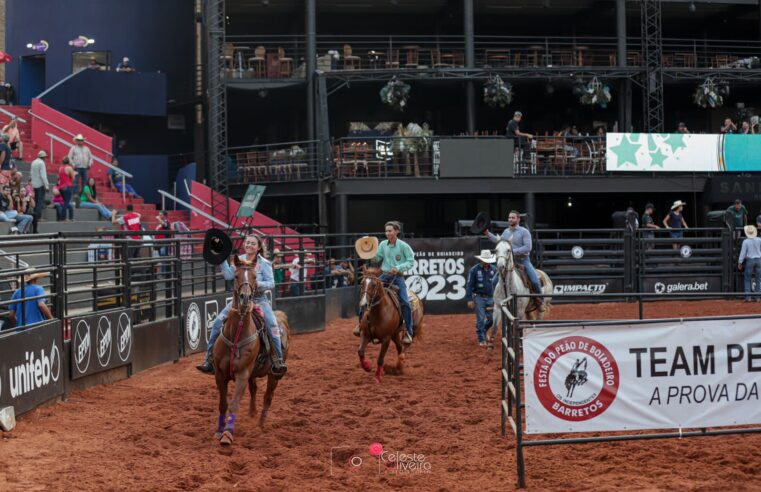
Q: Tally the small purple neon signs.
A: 2